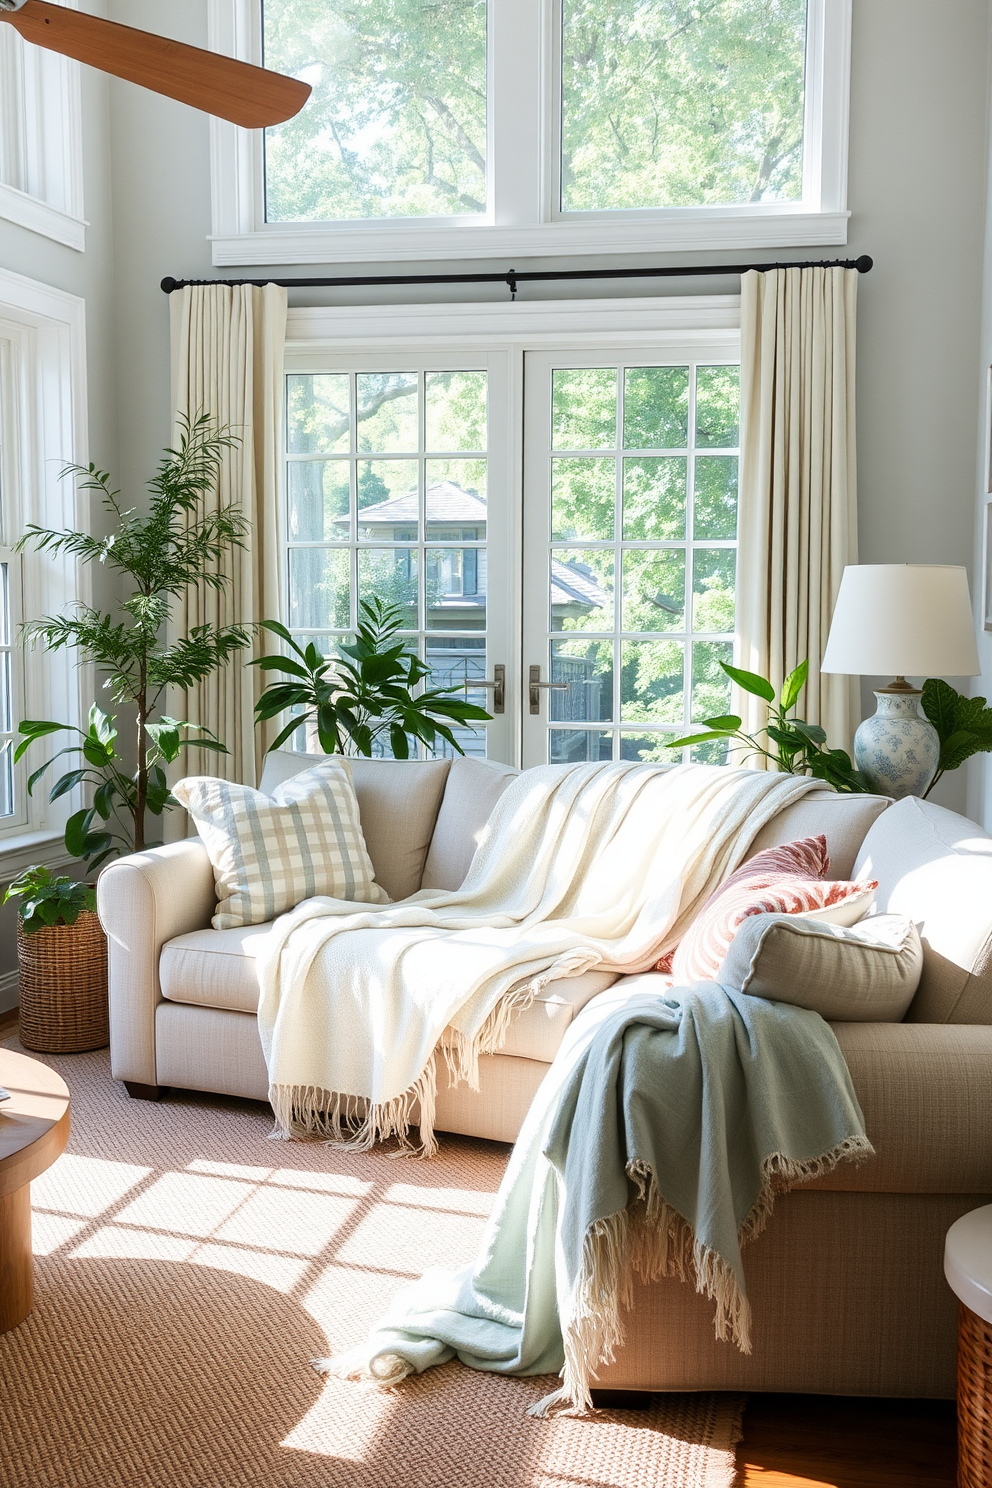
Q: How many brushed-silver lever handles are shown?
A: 2